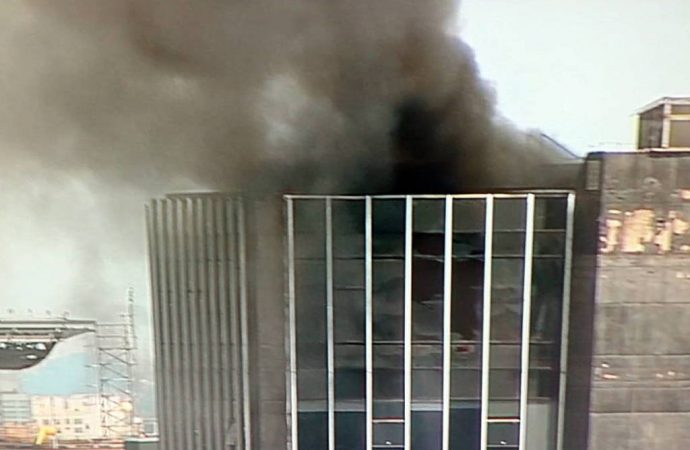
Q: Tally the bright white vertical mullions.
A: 8